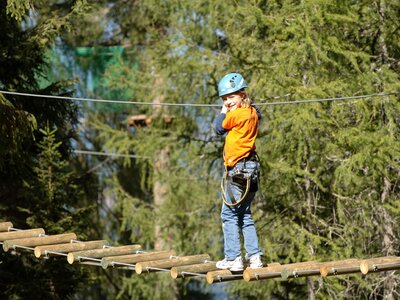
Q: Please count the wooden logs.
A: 13